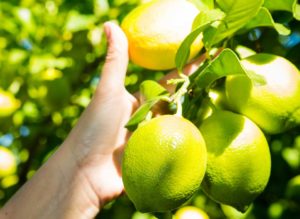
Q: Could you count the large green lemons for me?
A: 3